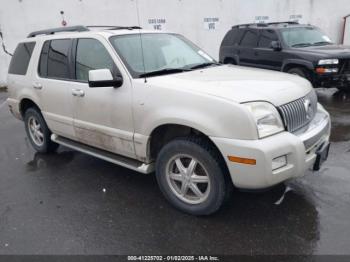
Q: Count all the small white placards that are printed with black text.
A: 4